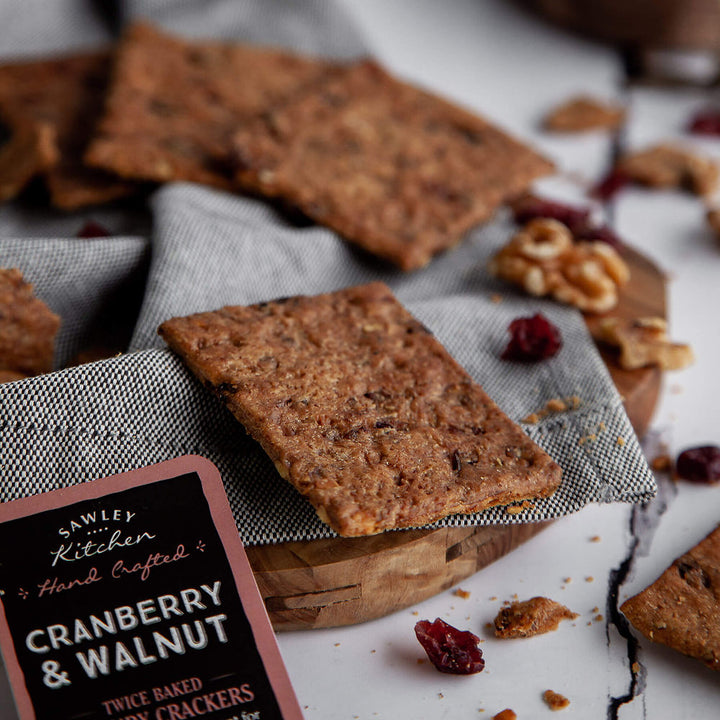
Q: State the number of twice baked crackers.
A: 6